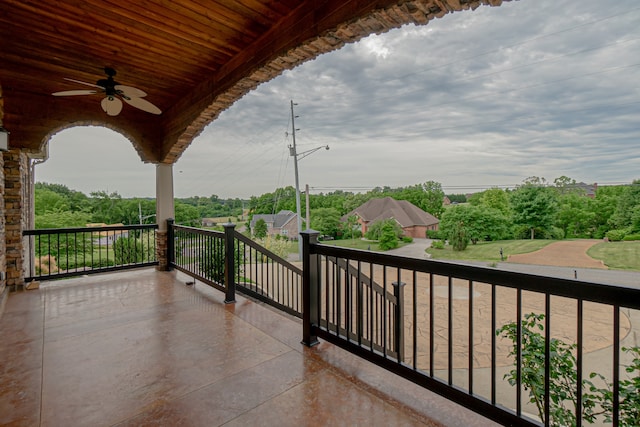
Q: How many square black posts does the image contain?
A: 4